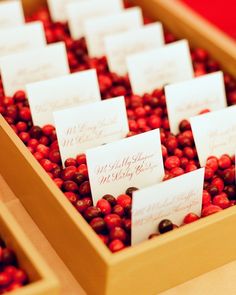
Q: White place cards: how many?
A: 14